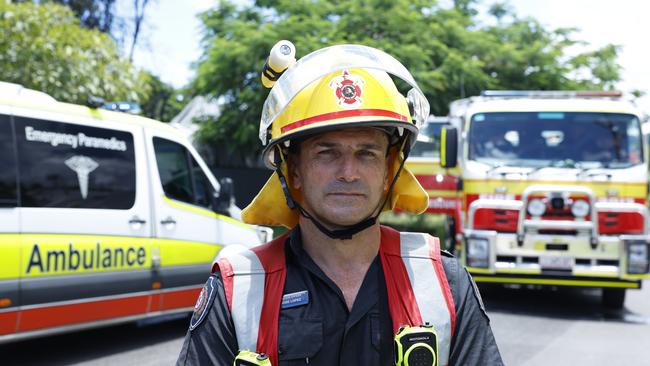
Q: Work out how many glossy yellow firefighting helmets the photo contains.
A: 1